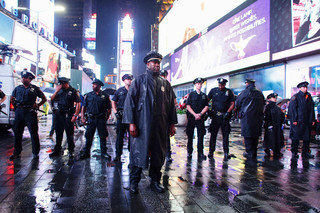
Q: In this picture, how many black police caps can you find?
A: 11